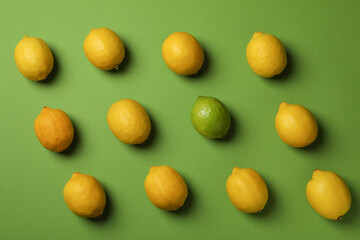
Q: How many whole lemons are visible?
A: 11